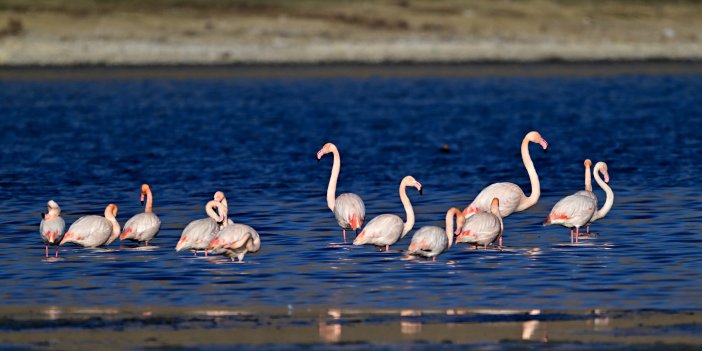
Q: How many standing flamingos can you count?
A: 13